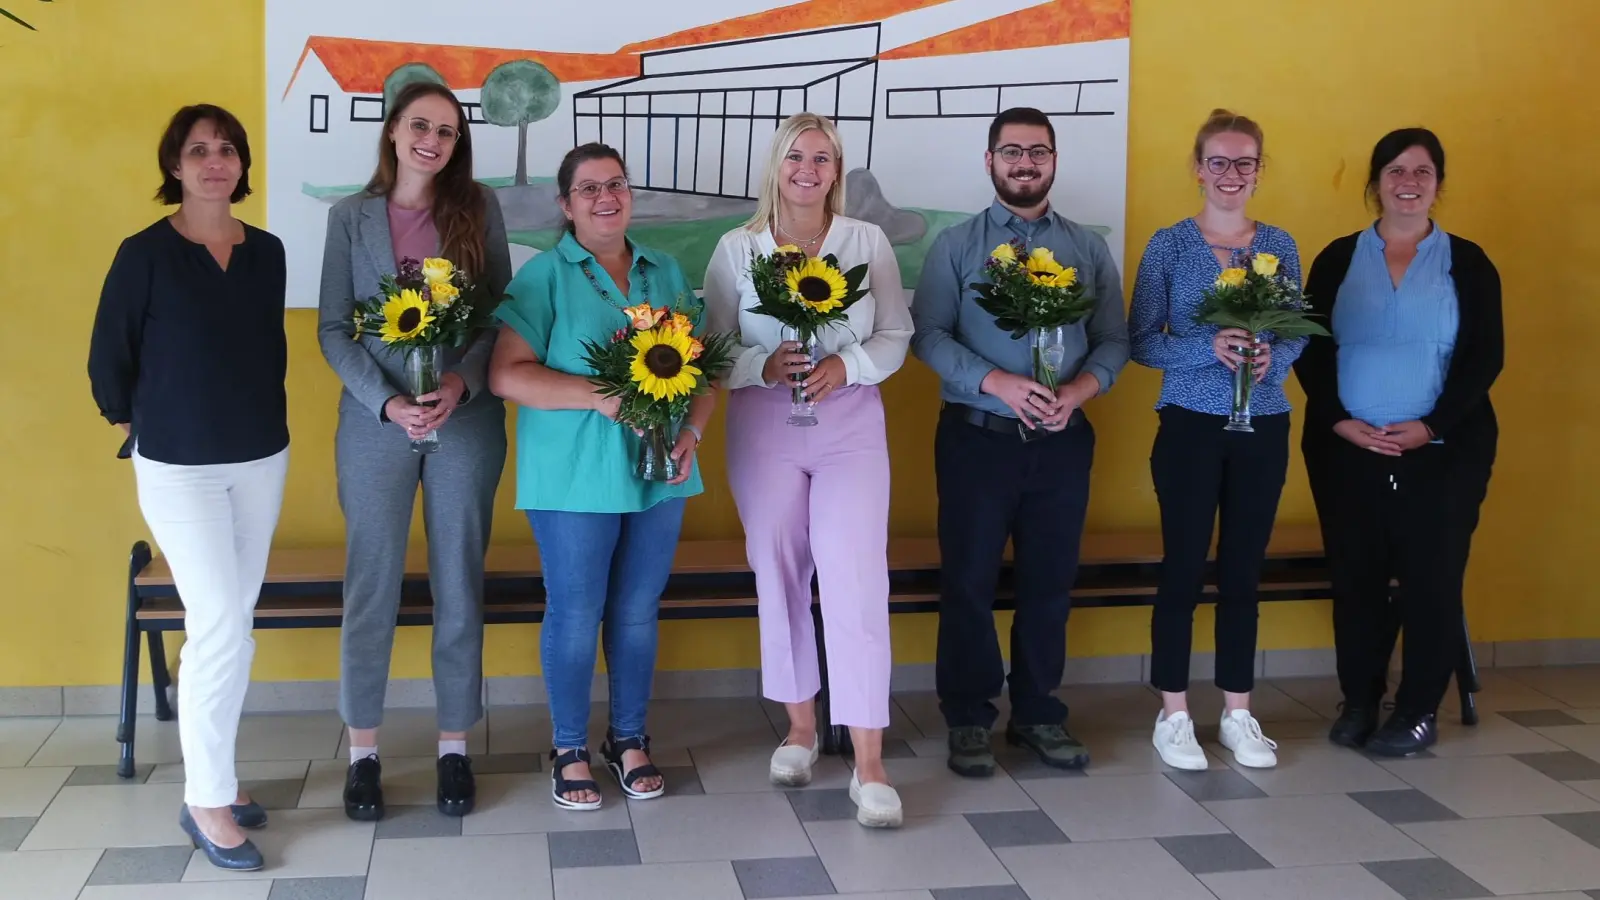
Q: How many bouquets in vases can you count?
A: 5